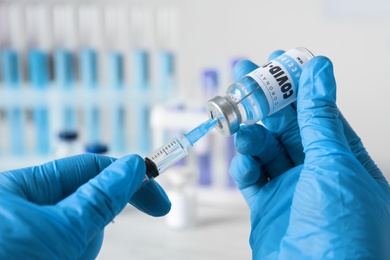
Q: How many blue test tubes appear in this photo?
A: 7